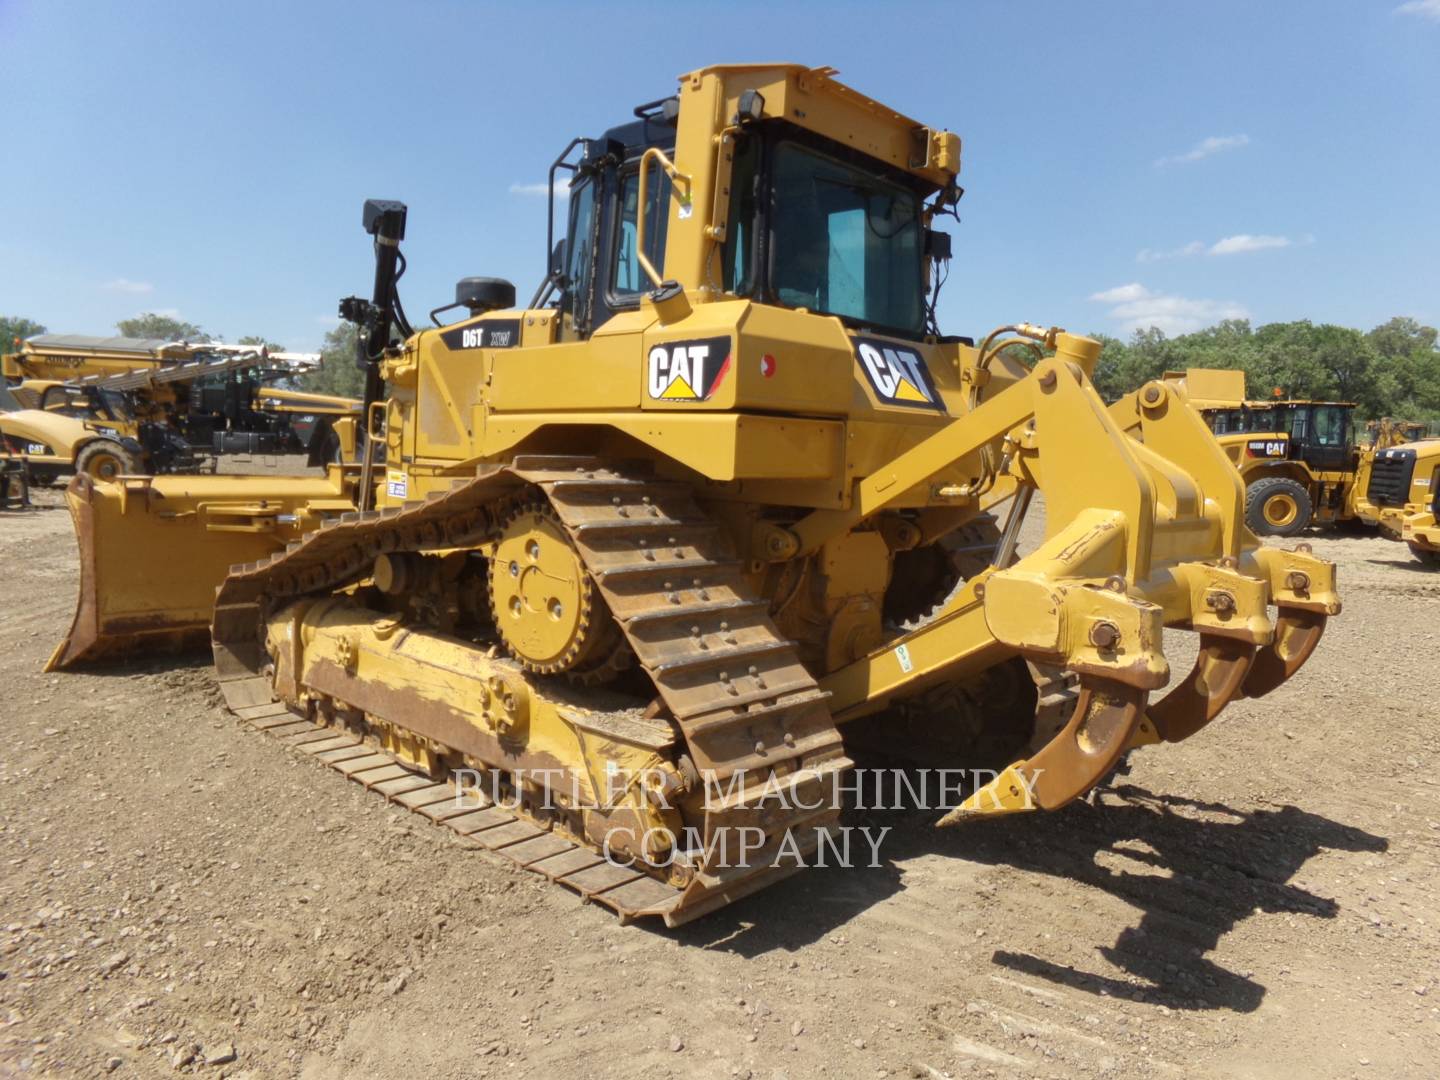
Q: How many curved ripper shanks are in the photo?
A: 3